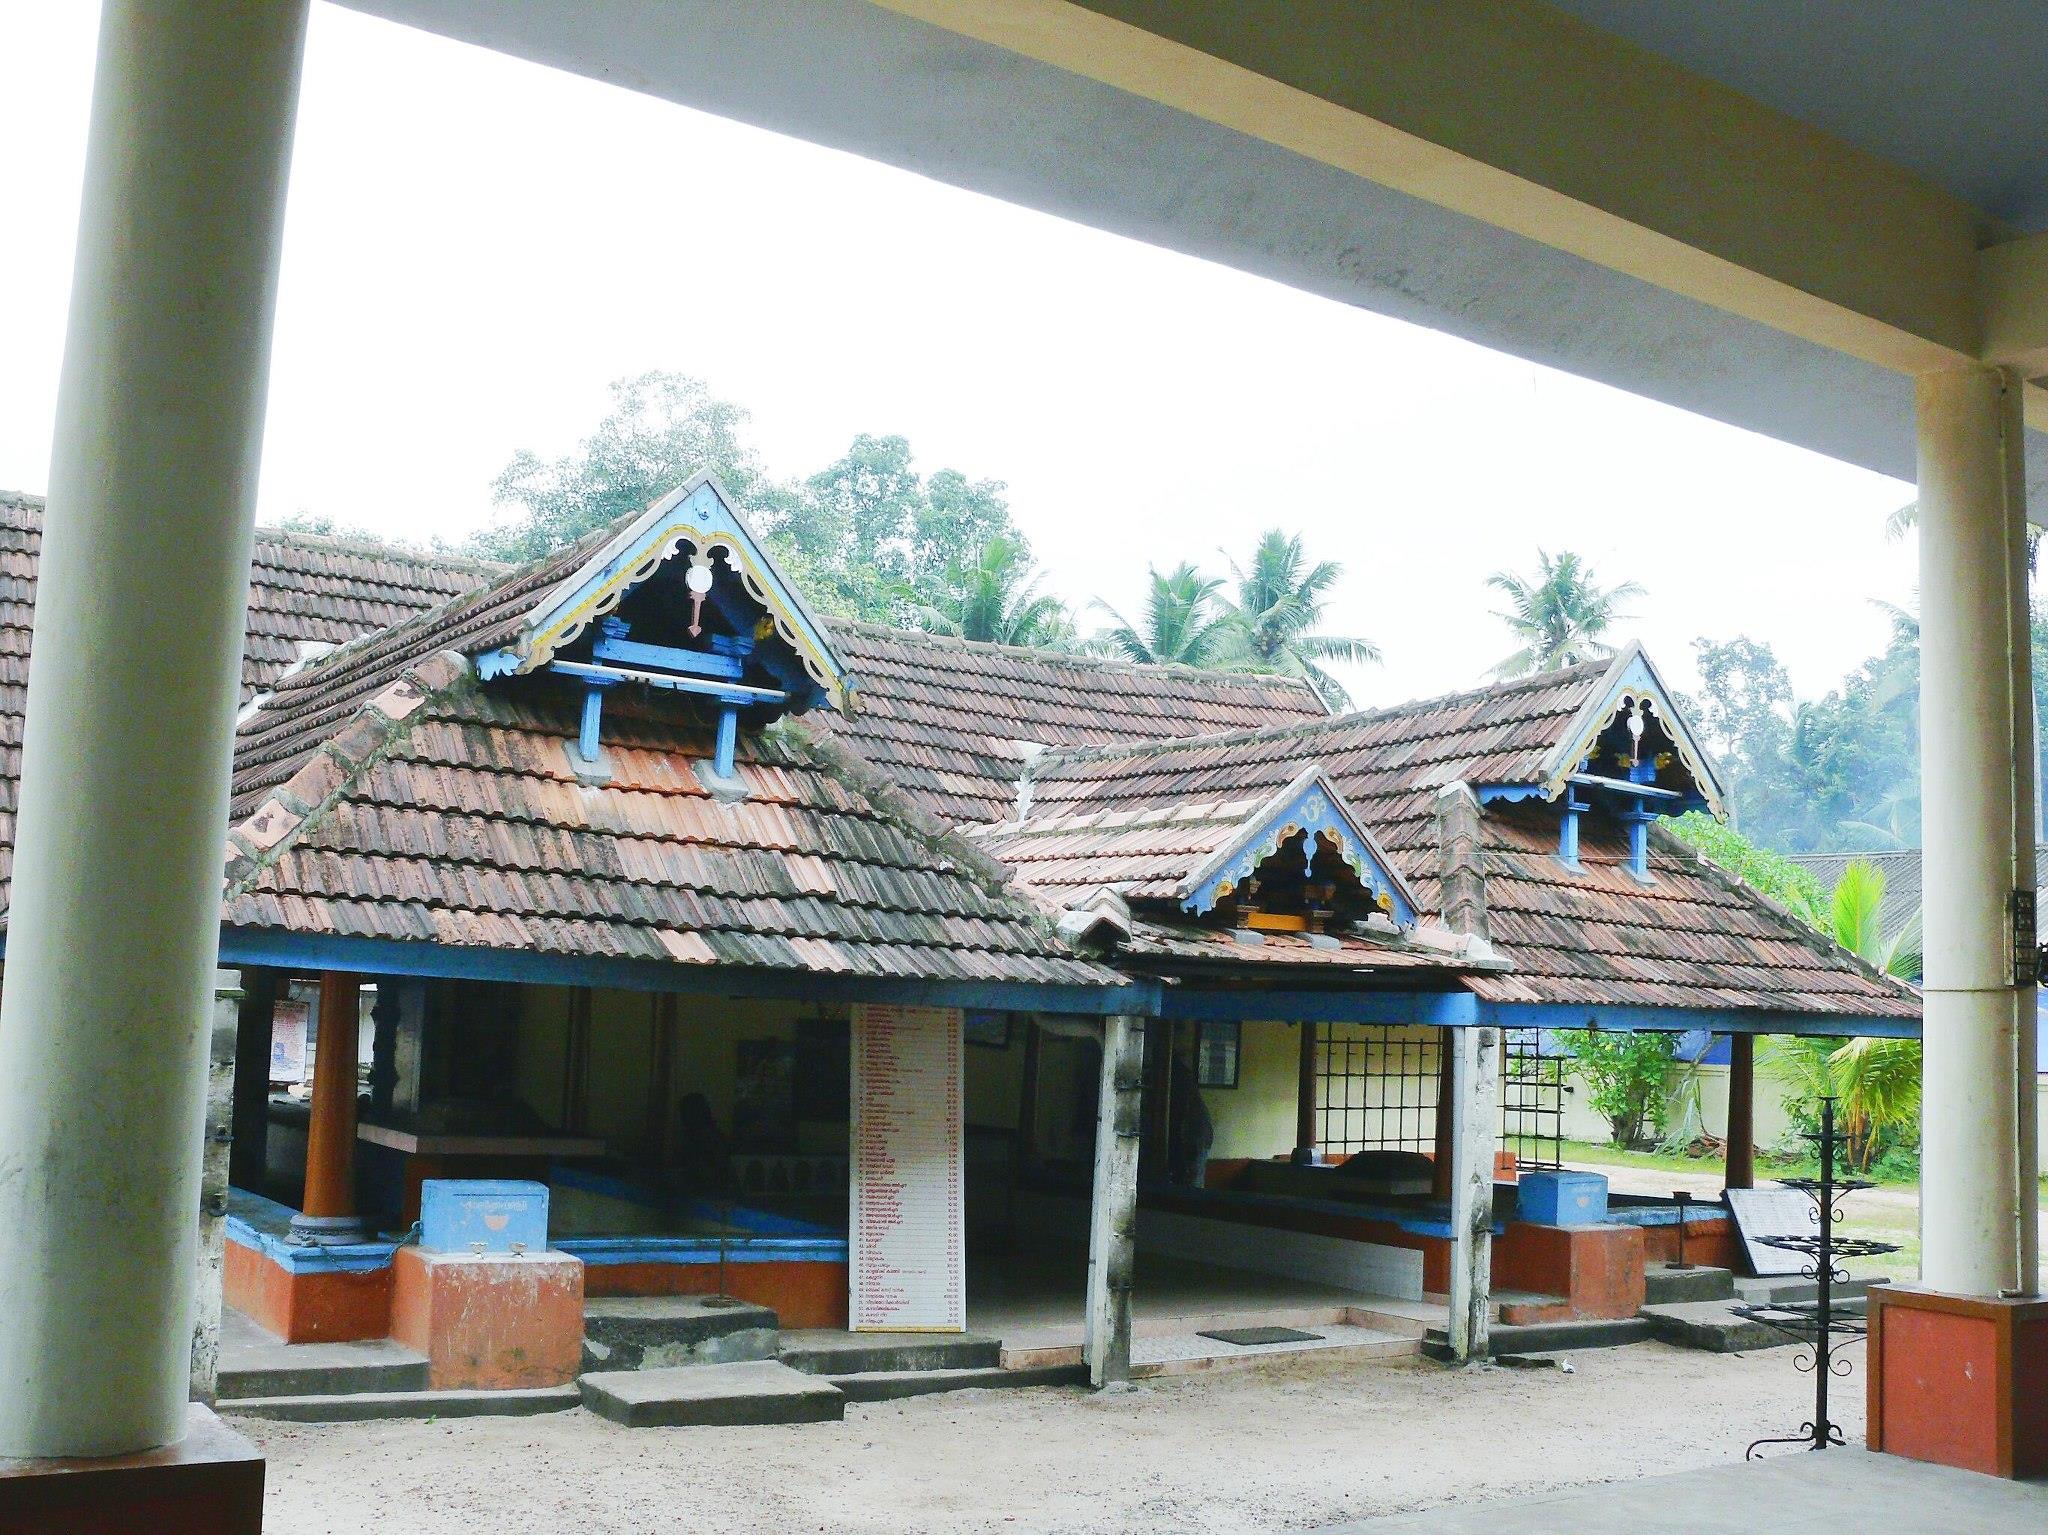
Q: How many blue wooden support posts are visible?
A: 4